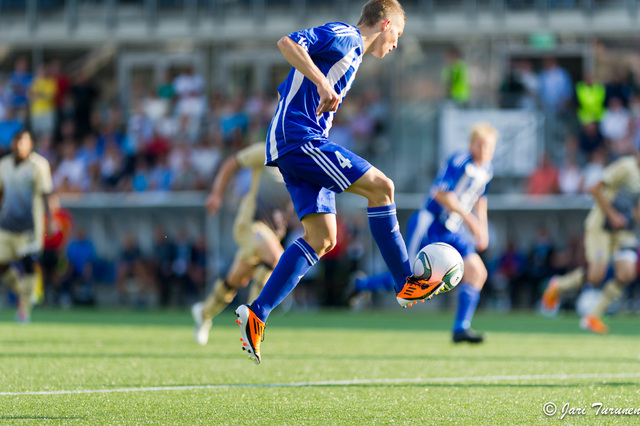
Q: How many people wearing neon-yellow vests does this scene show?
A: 2